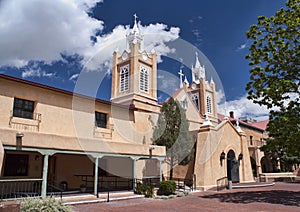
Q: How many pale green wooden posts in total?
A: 4